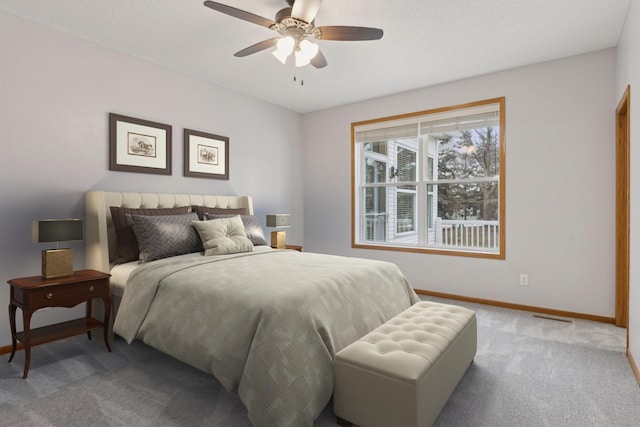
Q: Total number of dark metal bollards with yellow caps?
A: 0